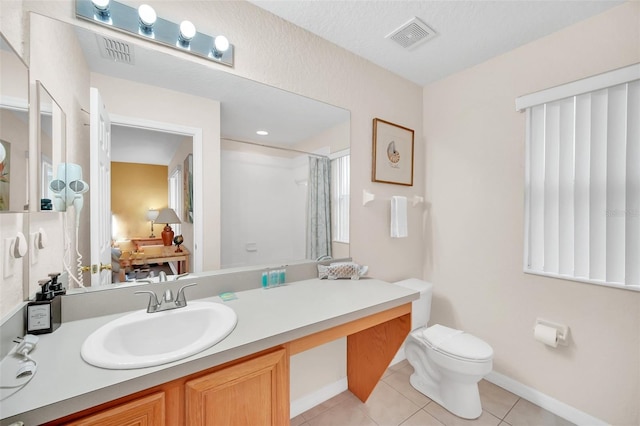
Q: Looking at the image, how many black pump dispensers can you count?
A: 2